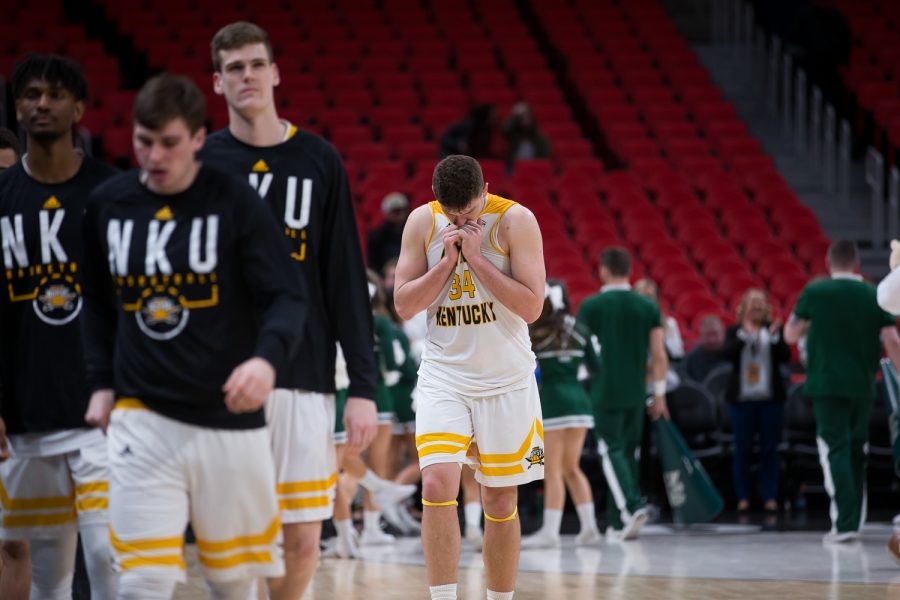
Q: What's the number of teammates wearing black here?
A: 3